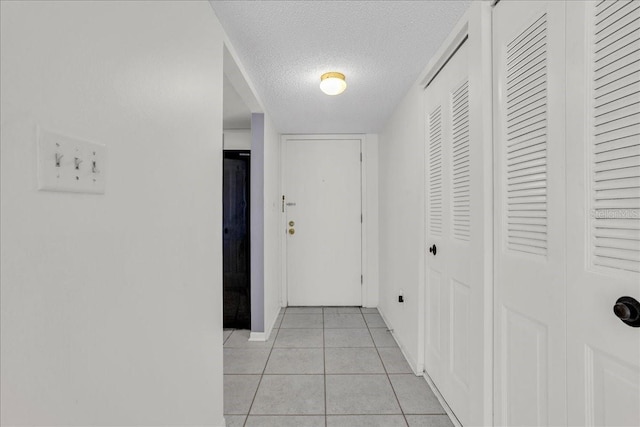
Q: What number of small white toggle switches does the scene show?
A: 3